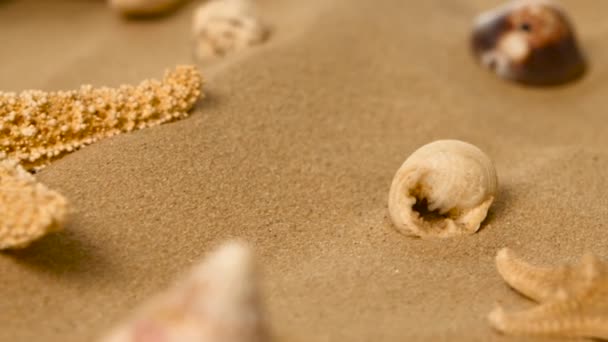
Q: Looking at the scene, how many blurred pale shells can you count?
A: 3